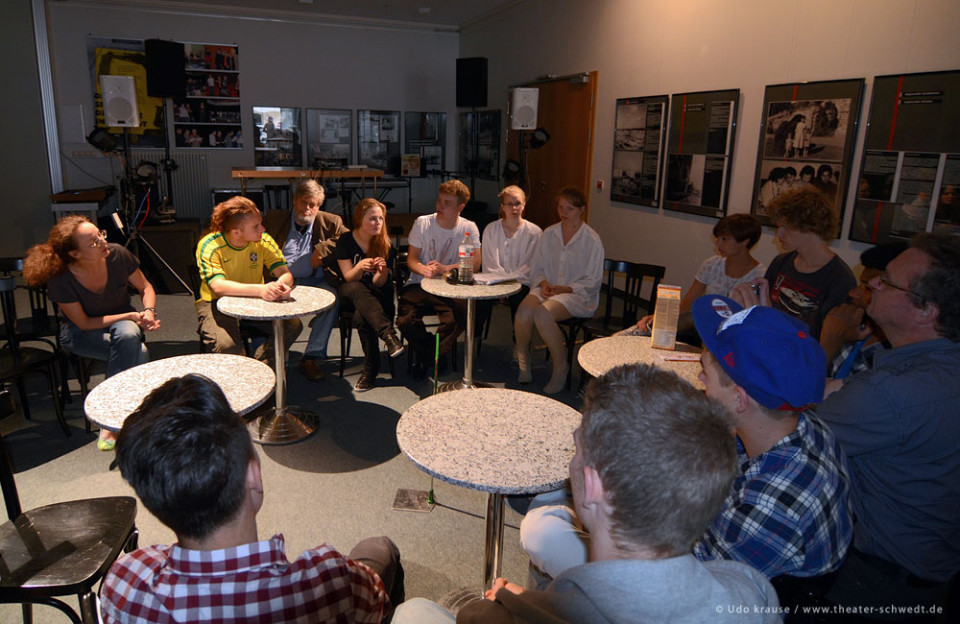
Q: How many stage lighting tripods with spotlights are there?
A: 2